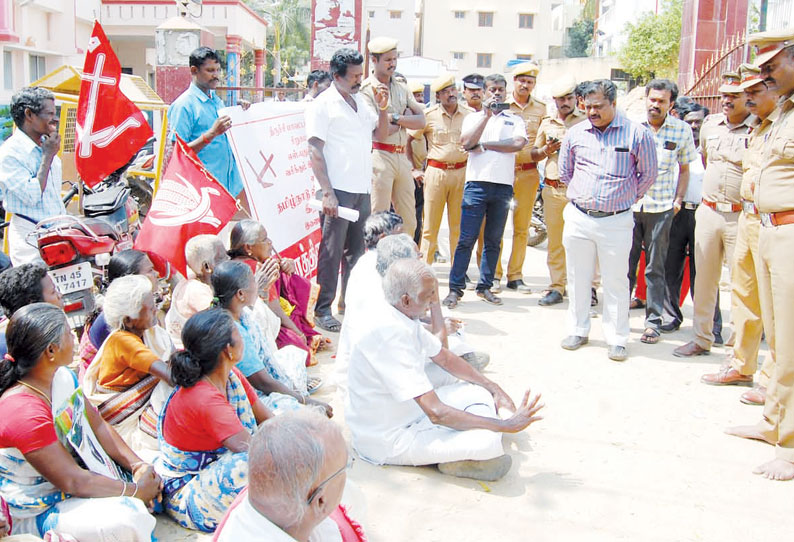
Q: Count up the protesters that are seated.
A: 12